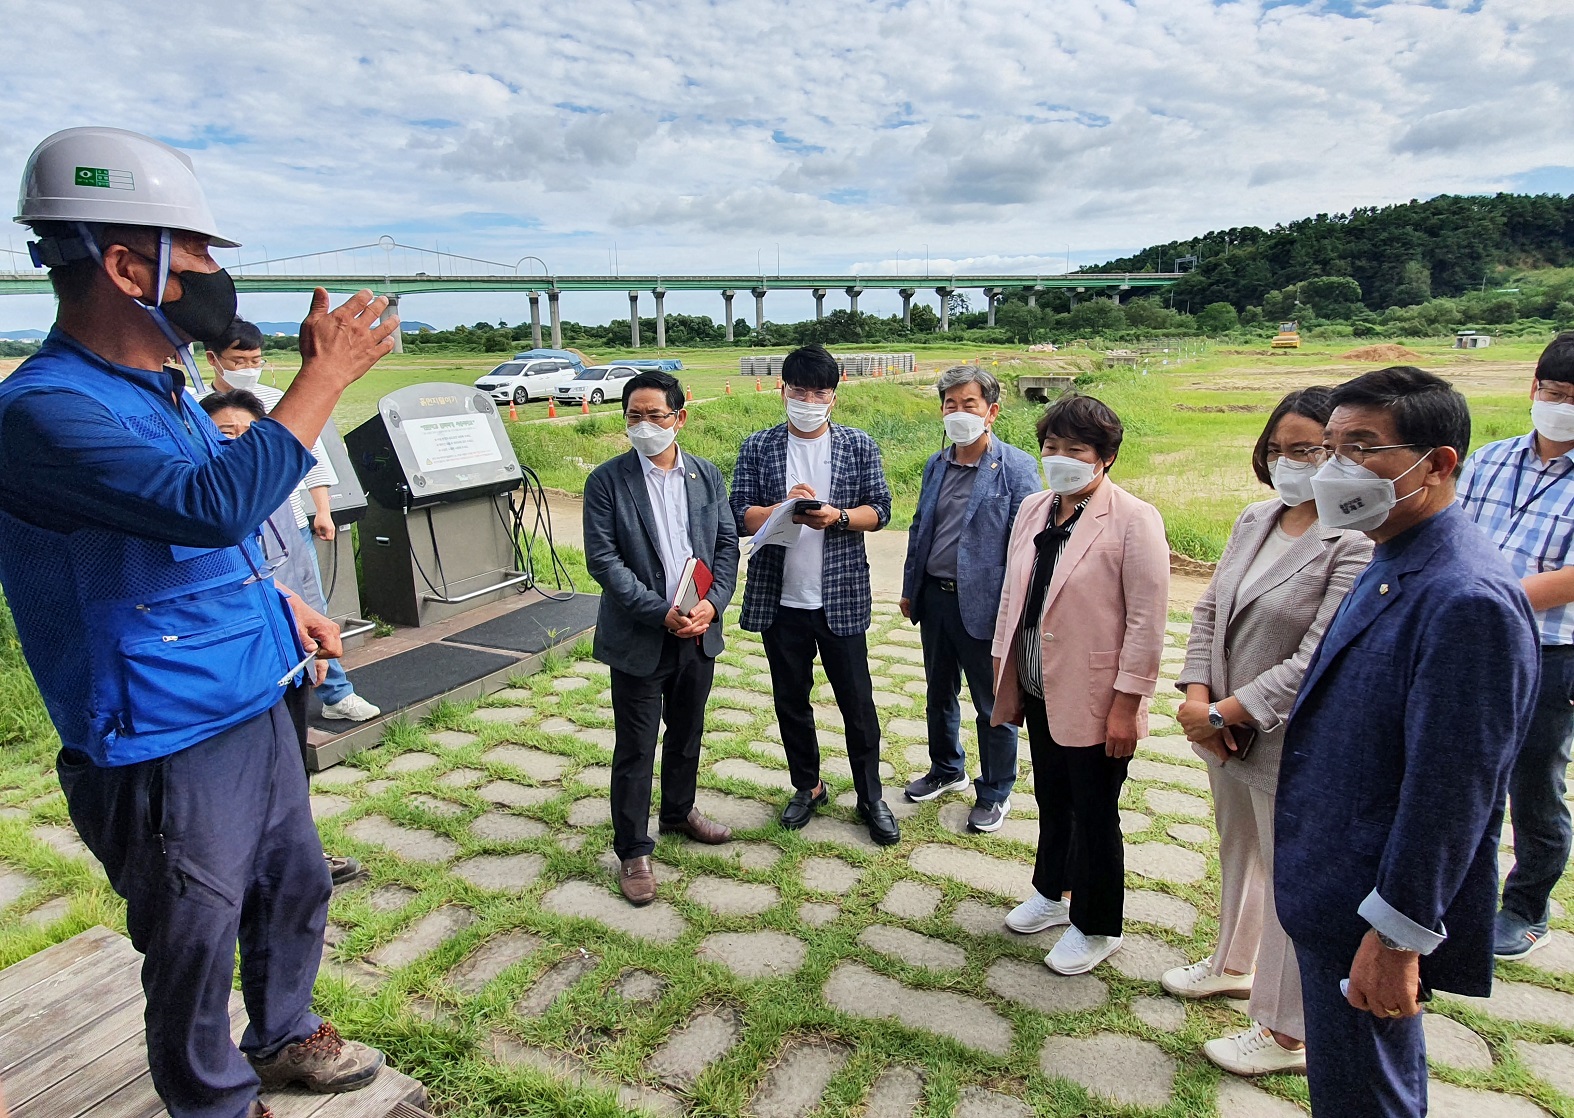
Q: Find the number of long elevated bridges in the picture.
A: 1